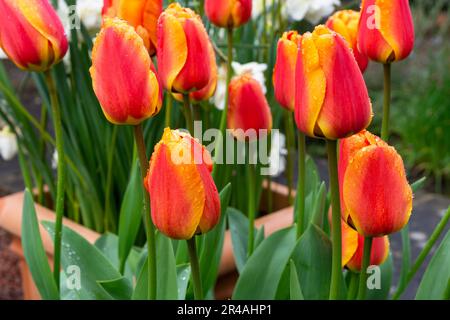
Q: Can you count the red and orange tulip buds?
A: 14